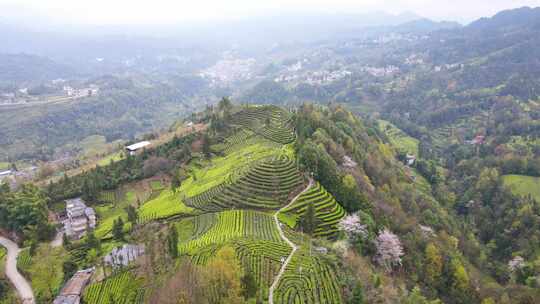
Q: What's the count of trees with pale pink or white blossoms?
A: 5